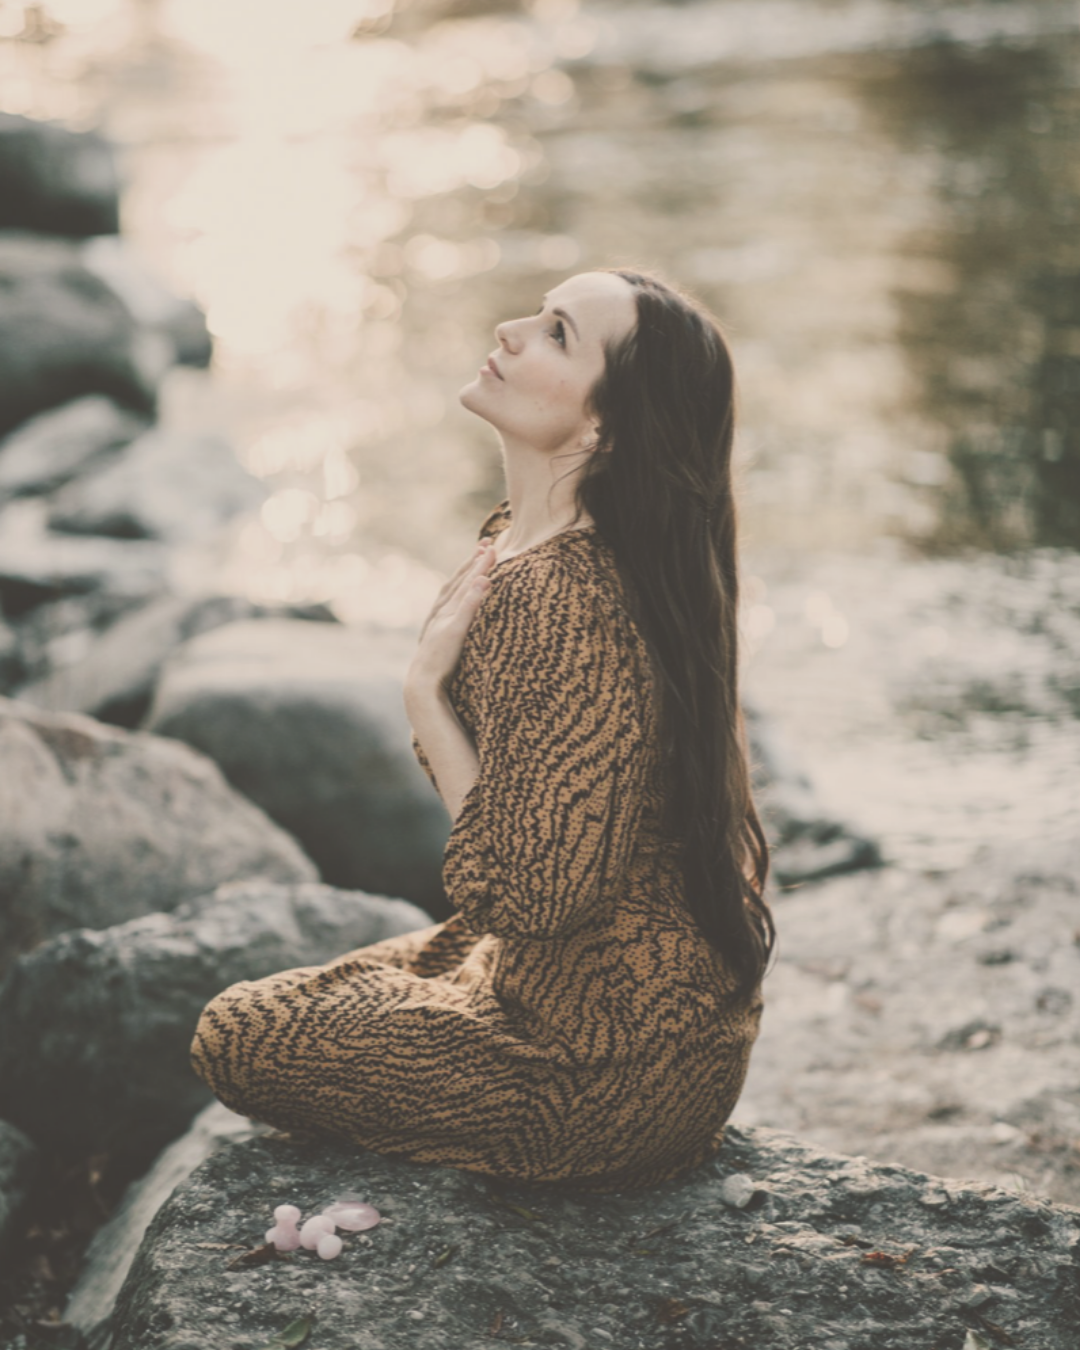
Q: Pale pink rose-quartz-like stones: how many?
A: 3